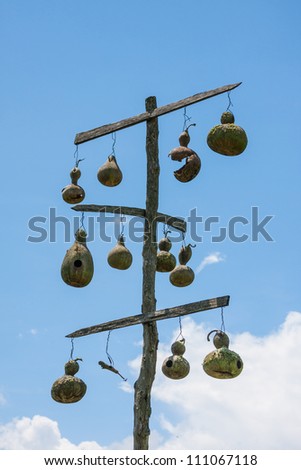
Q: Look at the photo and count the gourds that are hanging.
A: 11